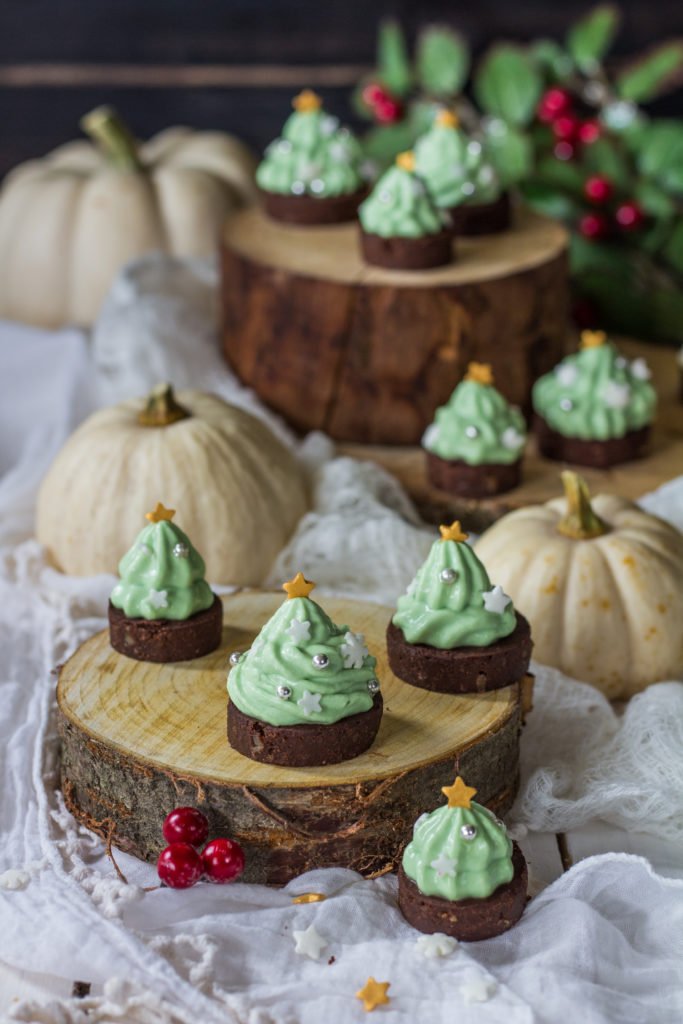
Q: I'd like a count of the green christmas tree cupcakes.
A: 9